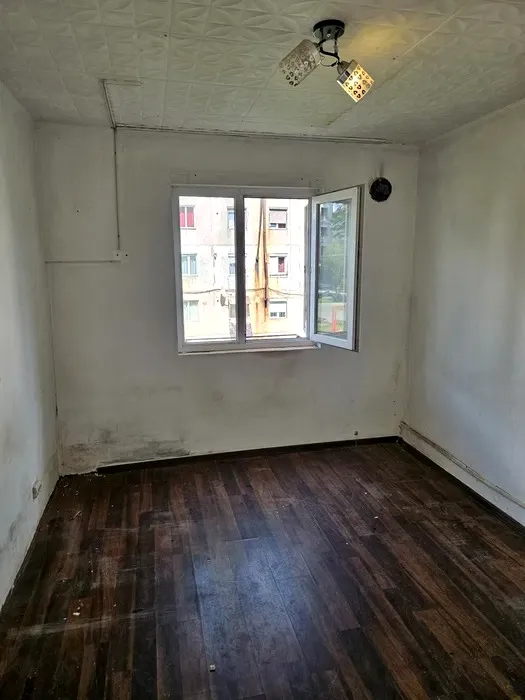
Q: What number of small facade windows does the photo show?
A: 9